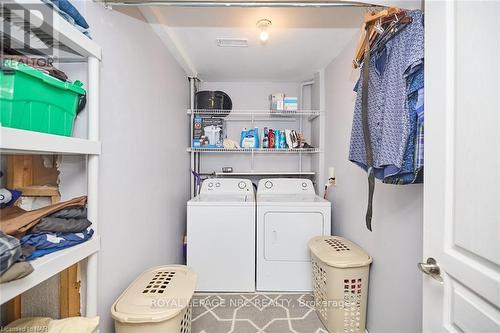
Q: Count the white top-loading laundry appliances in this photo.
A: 1